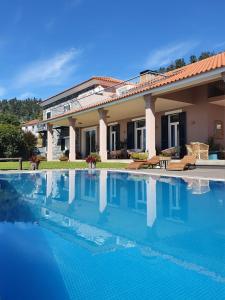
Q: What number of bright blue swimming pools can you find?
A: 1